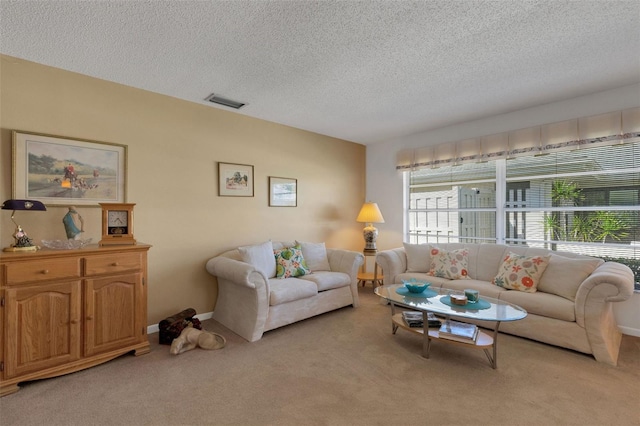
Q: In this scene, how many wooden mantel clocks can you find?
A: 1